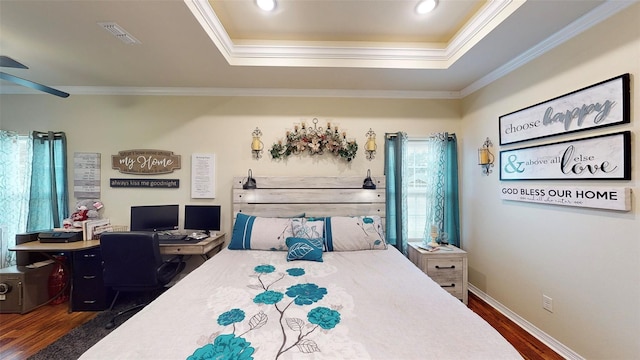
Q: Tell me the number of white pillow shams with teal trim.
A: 2